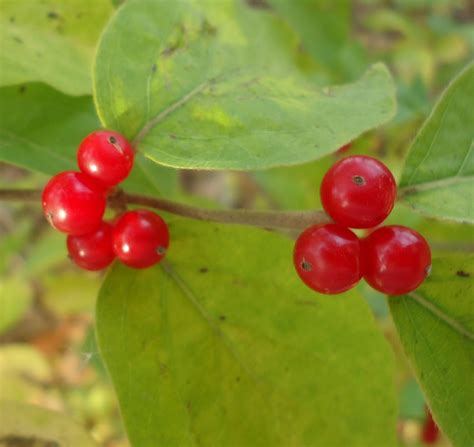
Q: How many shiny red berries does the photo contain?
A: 7